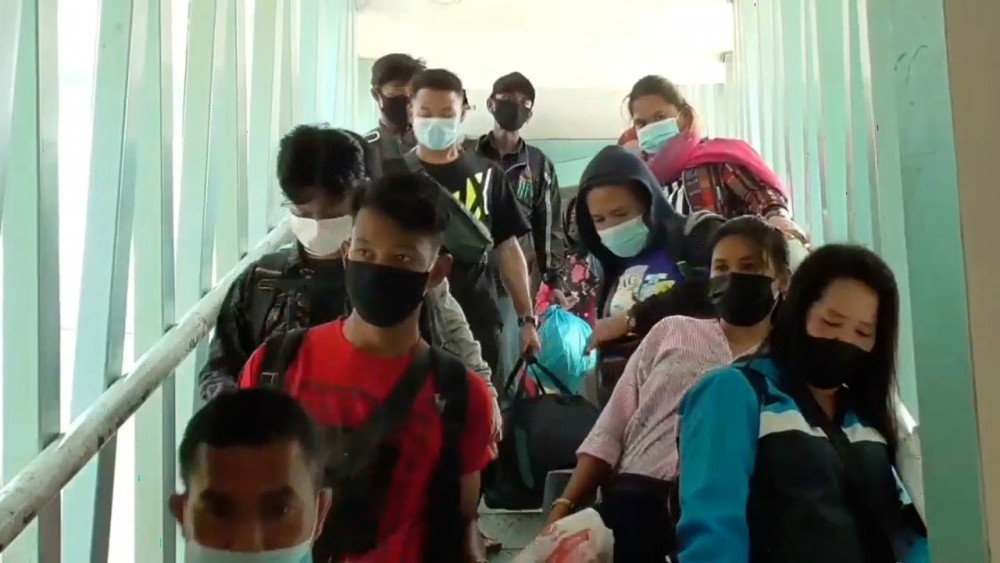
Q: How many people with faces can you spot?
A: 10